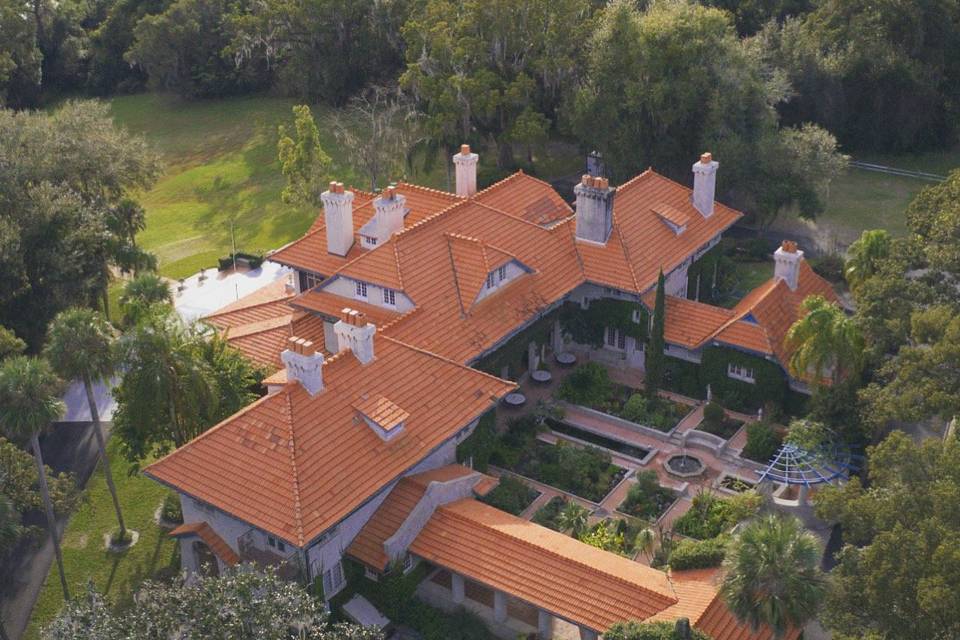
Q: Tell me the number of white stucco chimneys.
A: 8